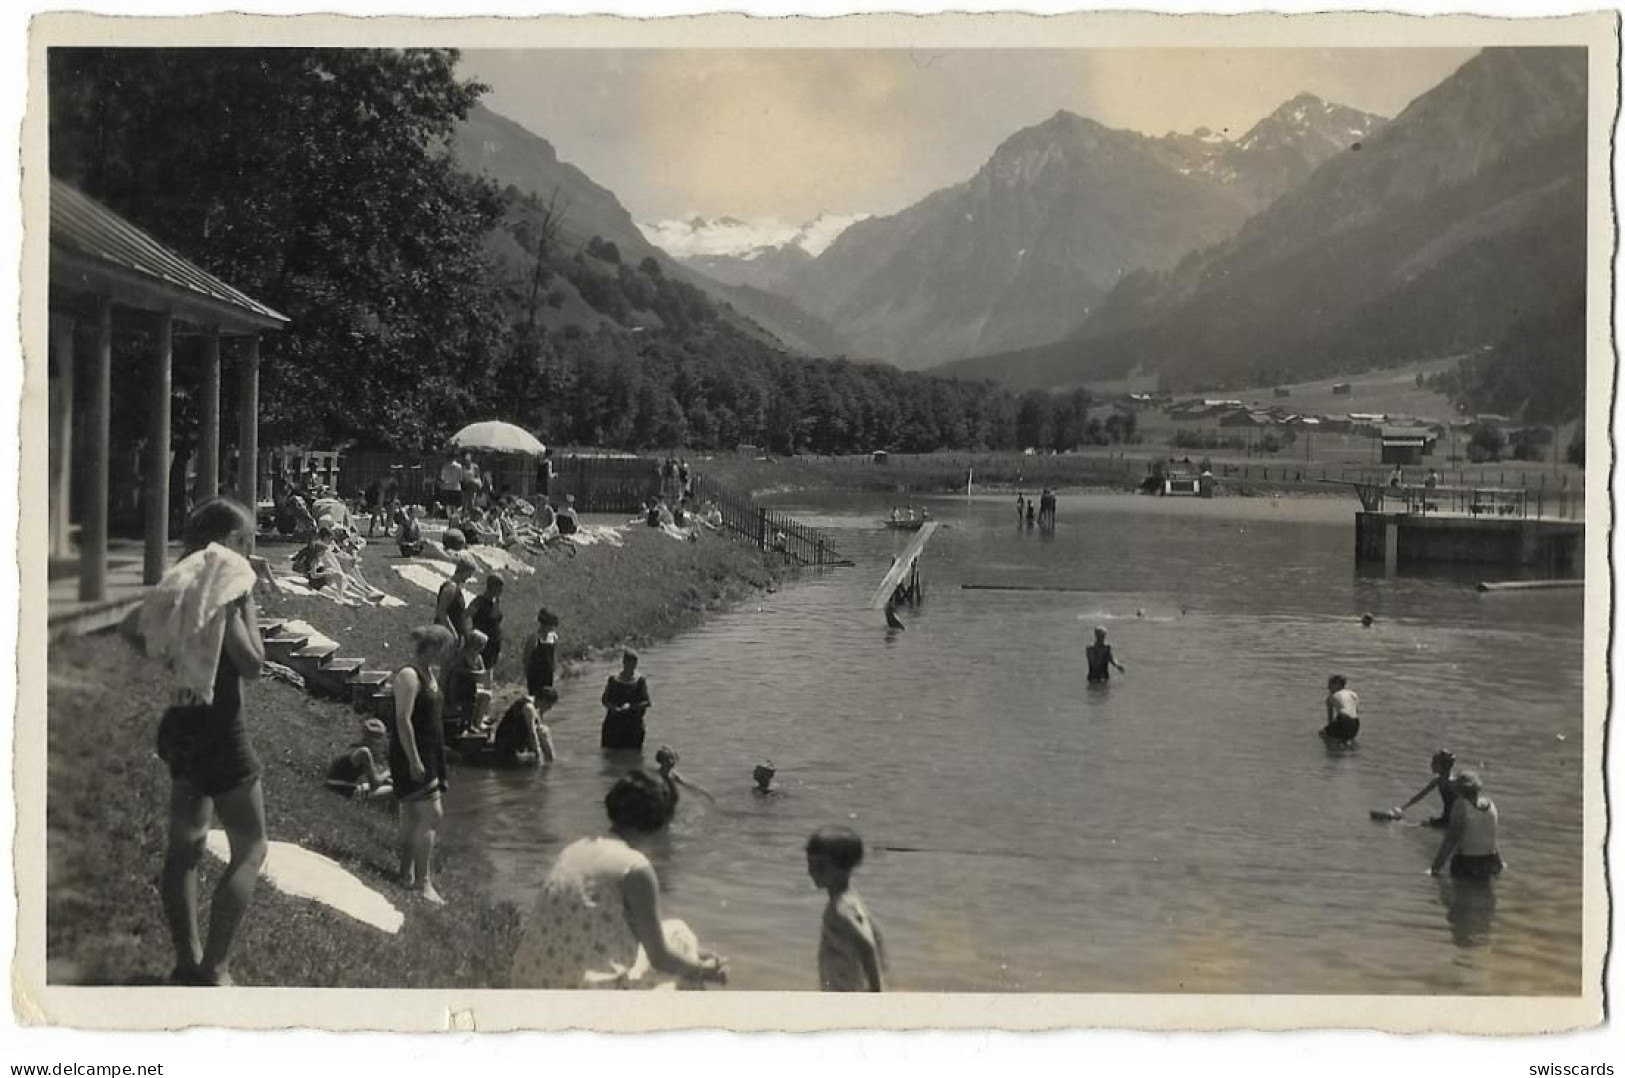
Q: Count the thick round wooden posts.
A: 4